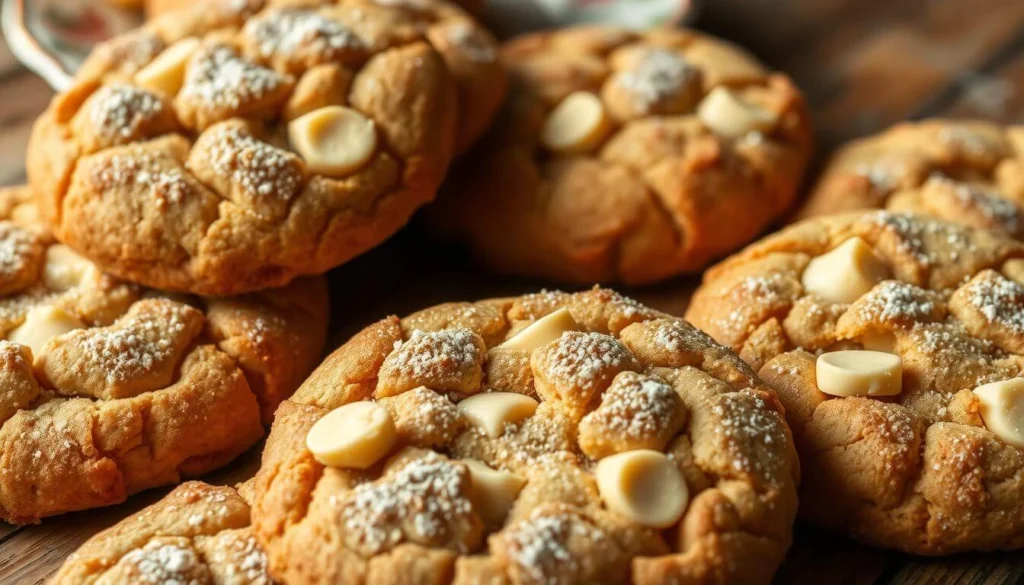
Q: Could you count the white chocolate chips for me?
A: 14